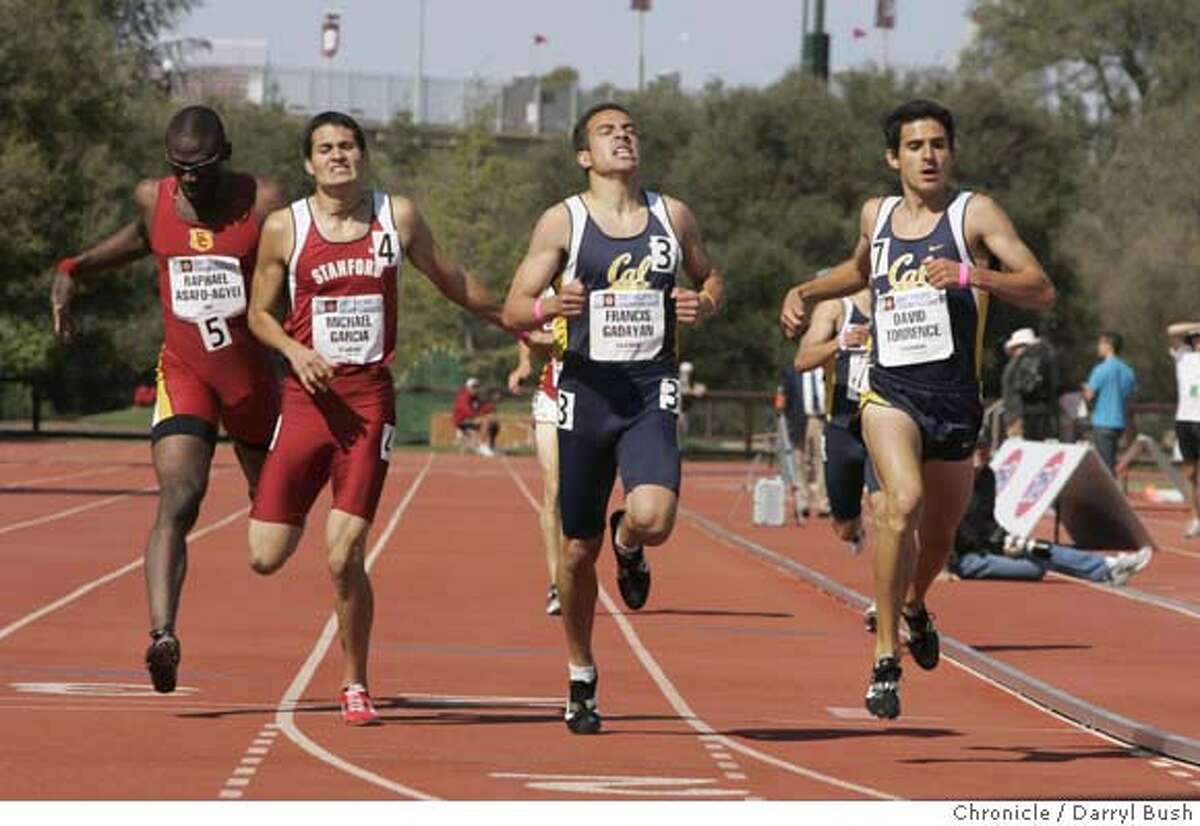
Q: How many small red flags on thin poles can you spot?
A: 2